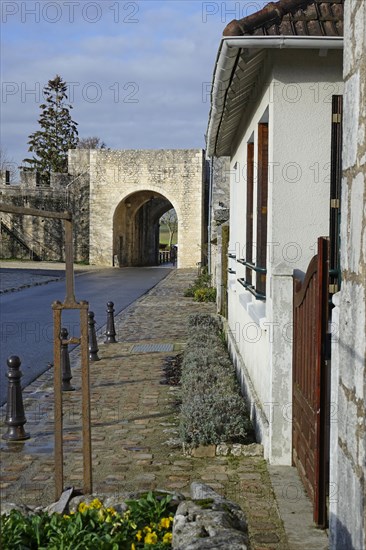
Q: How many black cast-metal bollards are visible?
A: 4